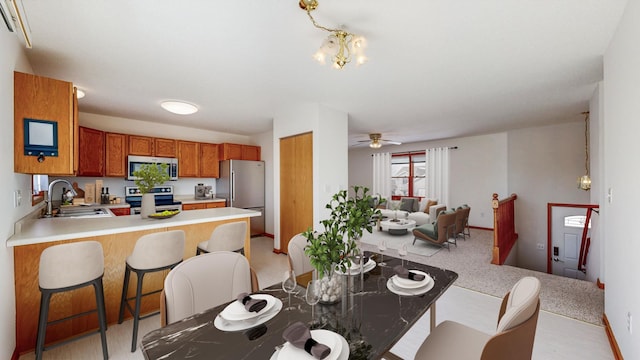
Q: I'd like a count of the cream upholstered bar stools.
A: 3